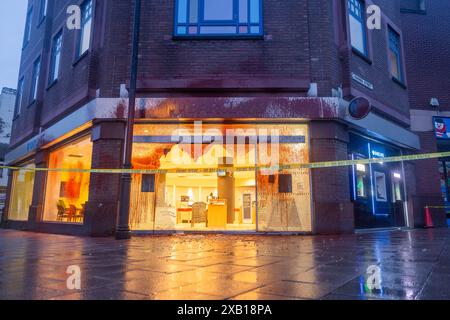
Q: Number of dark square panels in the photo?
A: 2